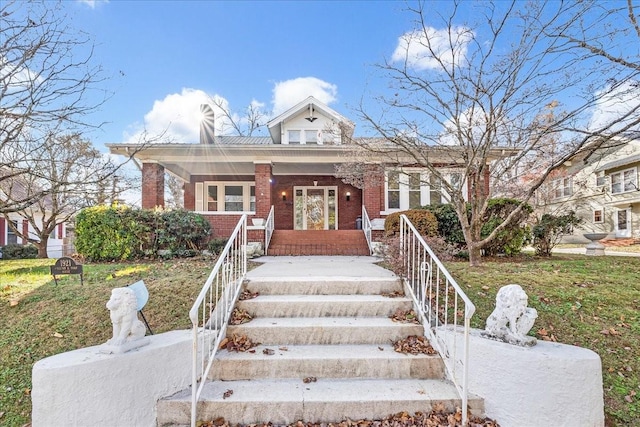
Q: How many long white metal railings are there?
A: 2